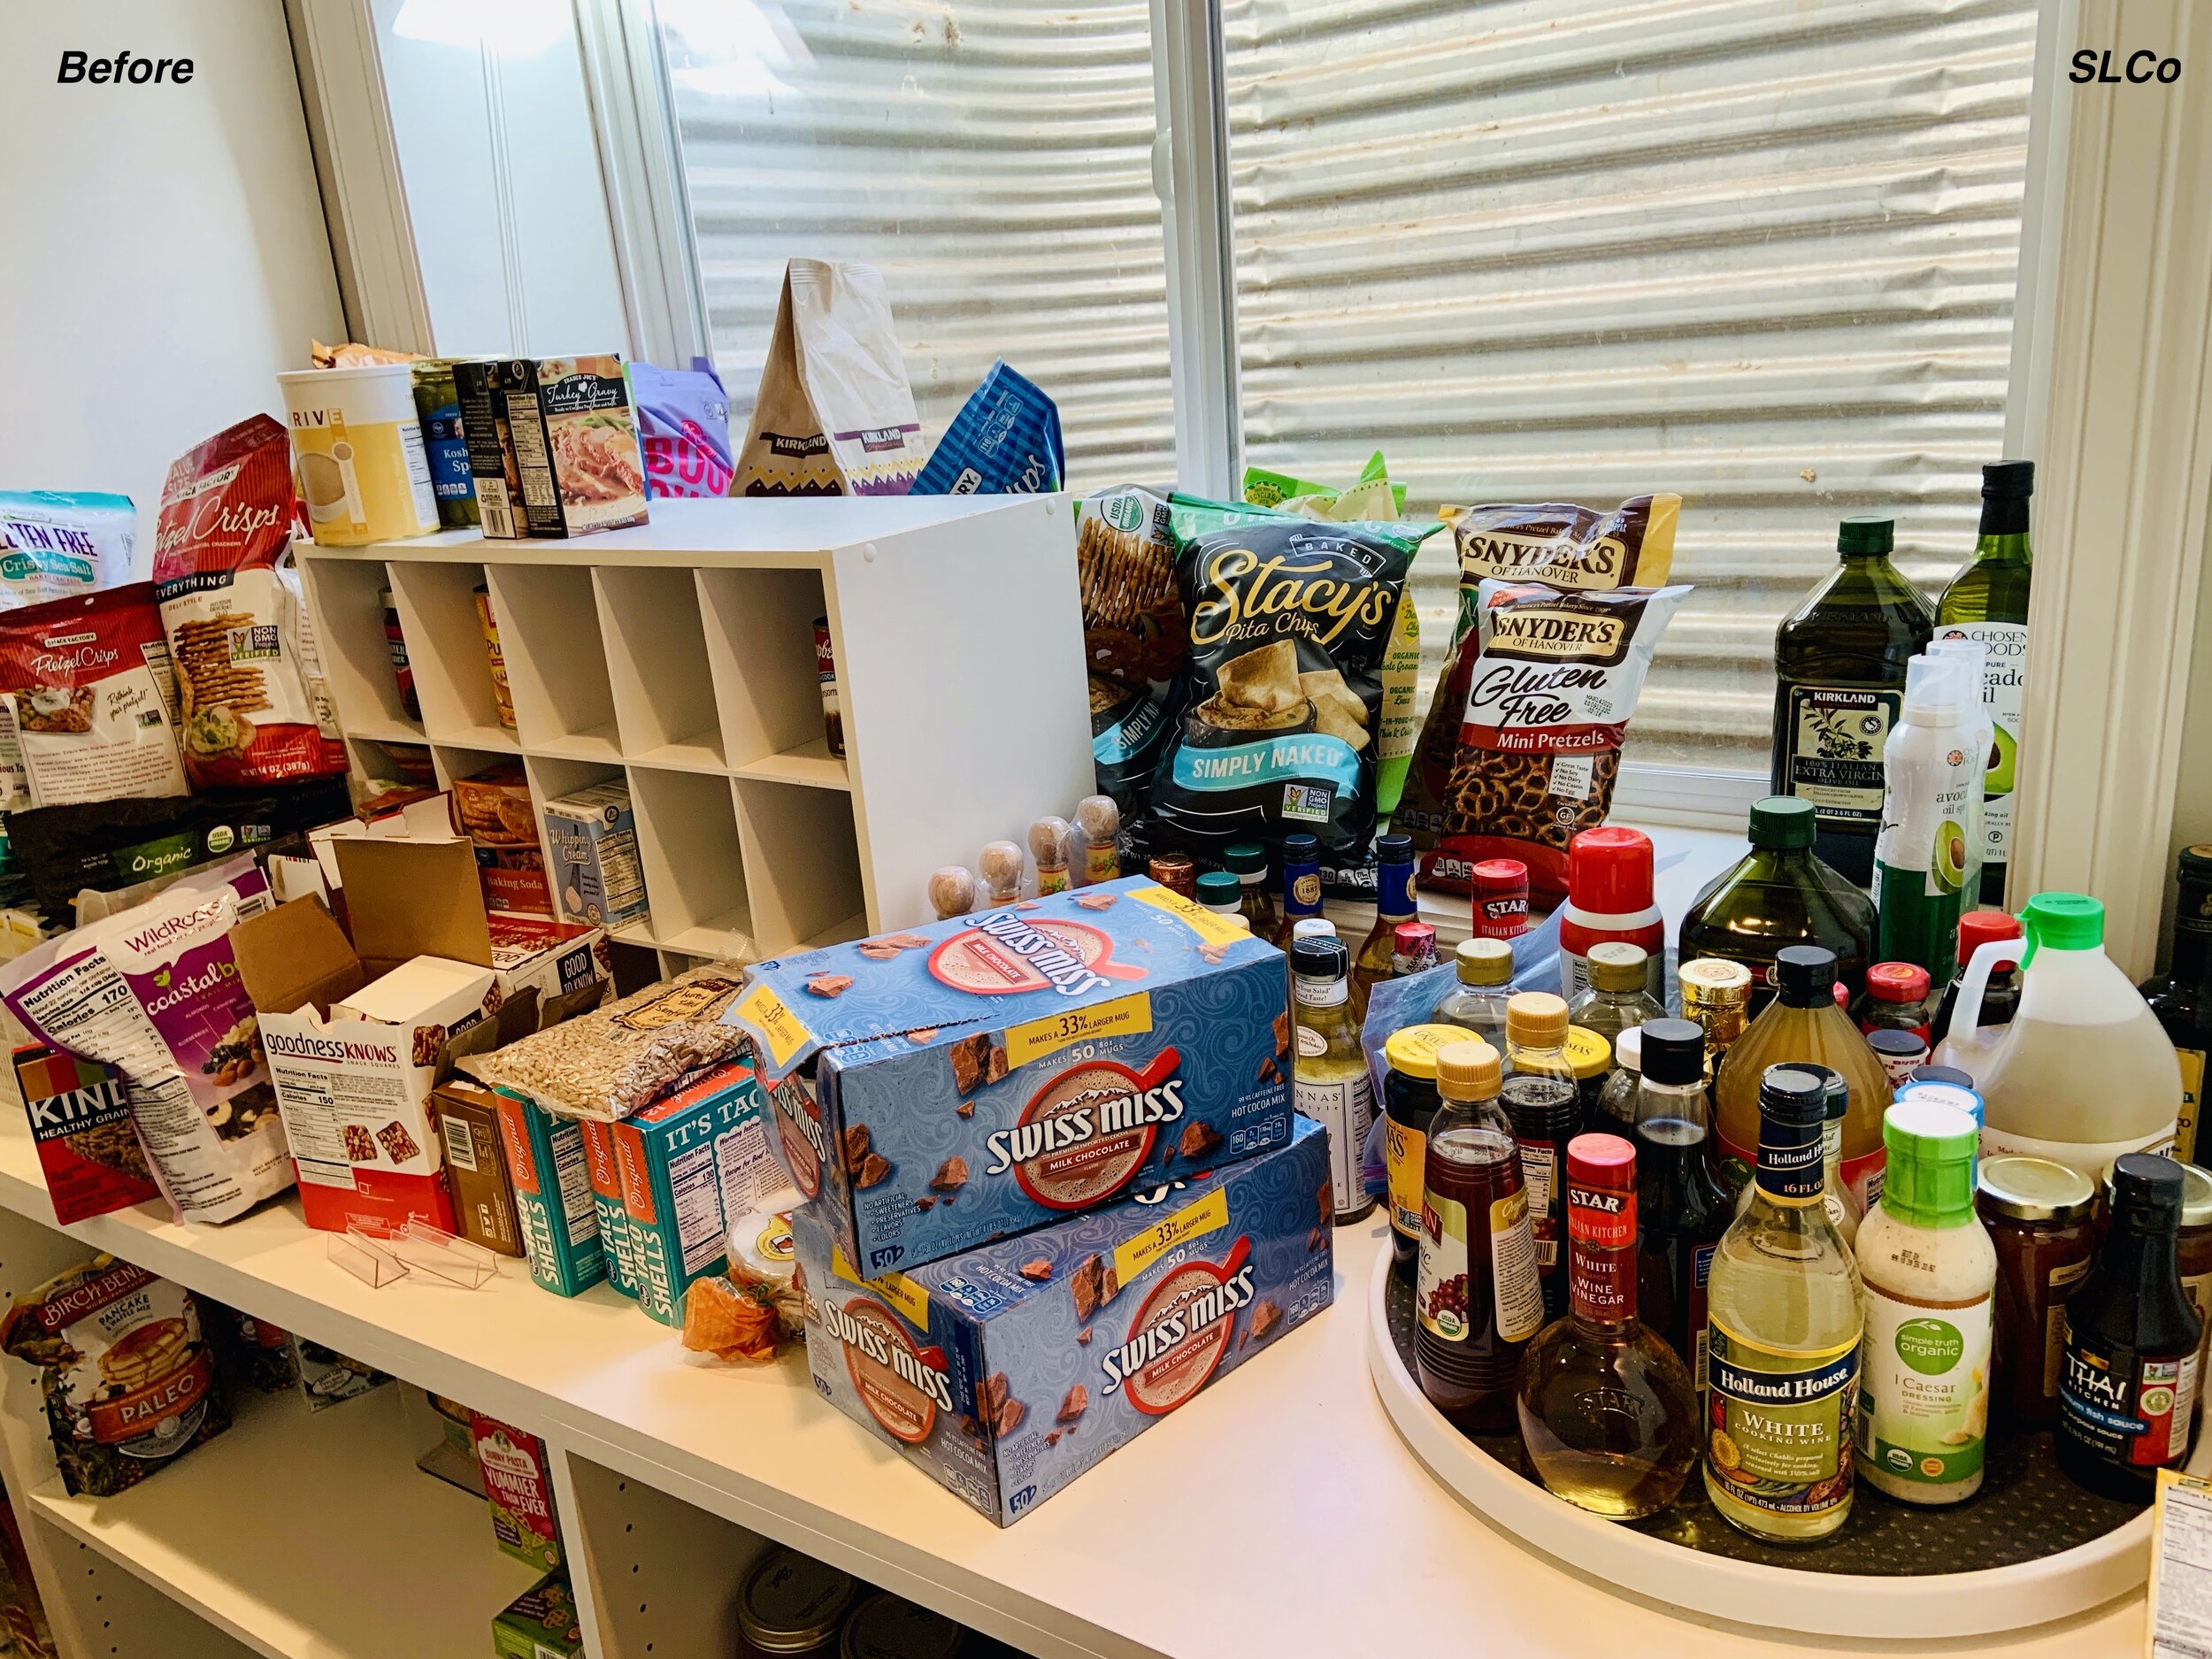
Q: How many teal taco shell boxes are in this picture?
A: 3